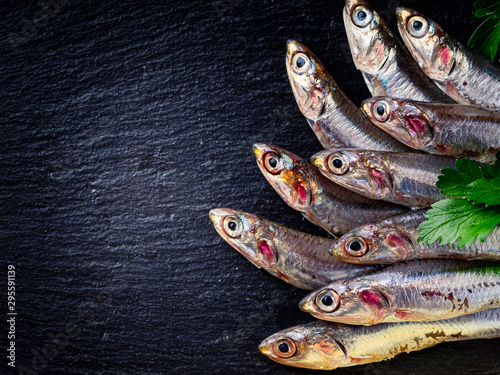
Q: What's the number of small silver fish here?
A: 10